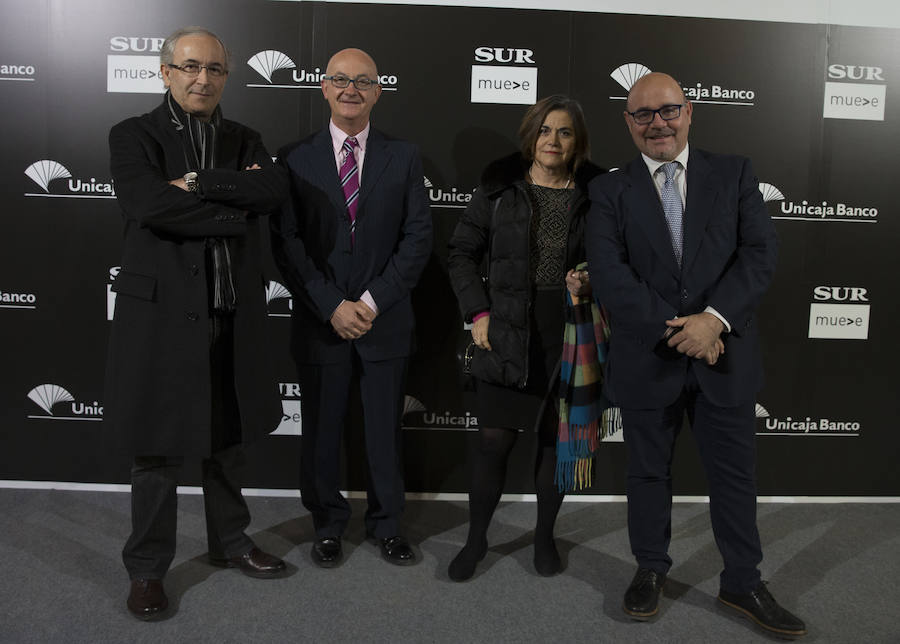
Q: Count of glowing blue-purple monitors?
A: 0